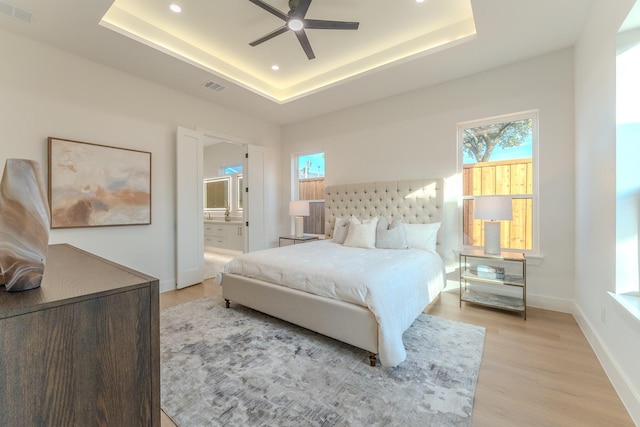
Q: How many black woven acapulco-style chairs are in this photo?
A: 0